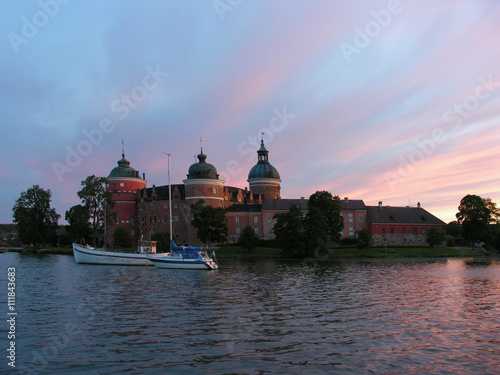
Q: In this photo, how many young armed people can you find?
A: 0